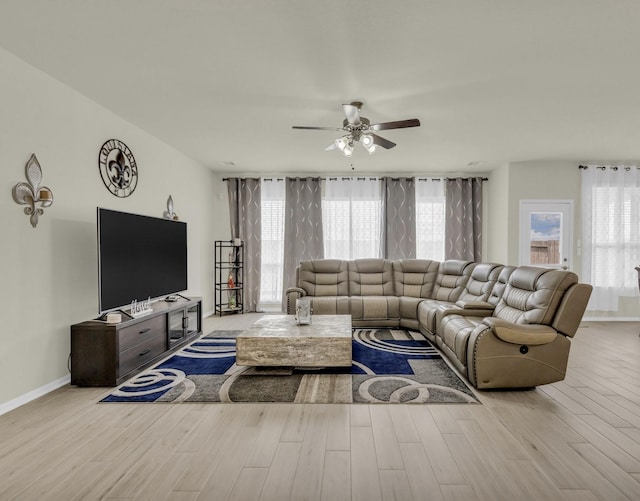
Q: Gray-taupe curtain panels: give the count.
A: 4